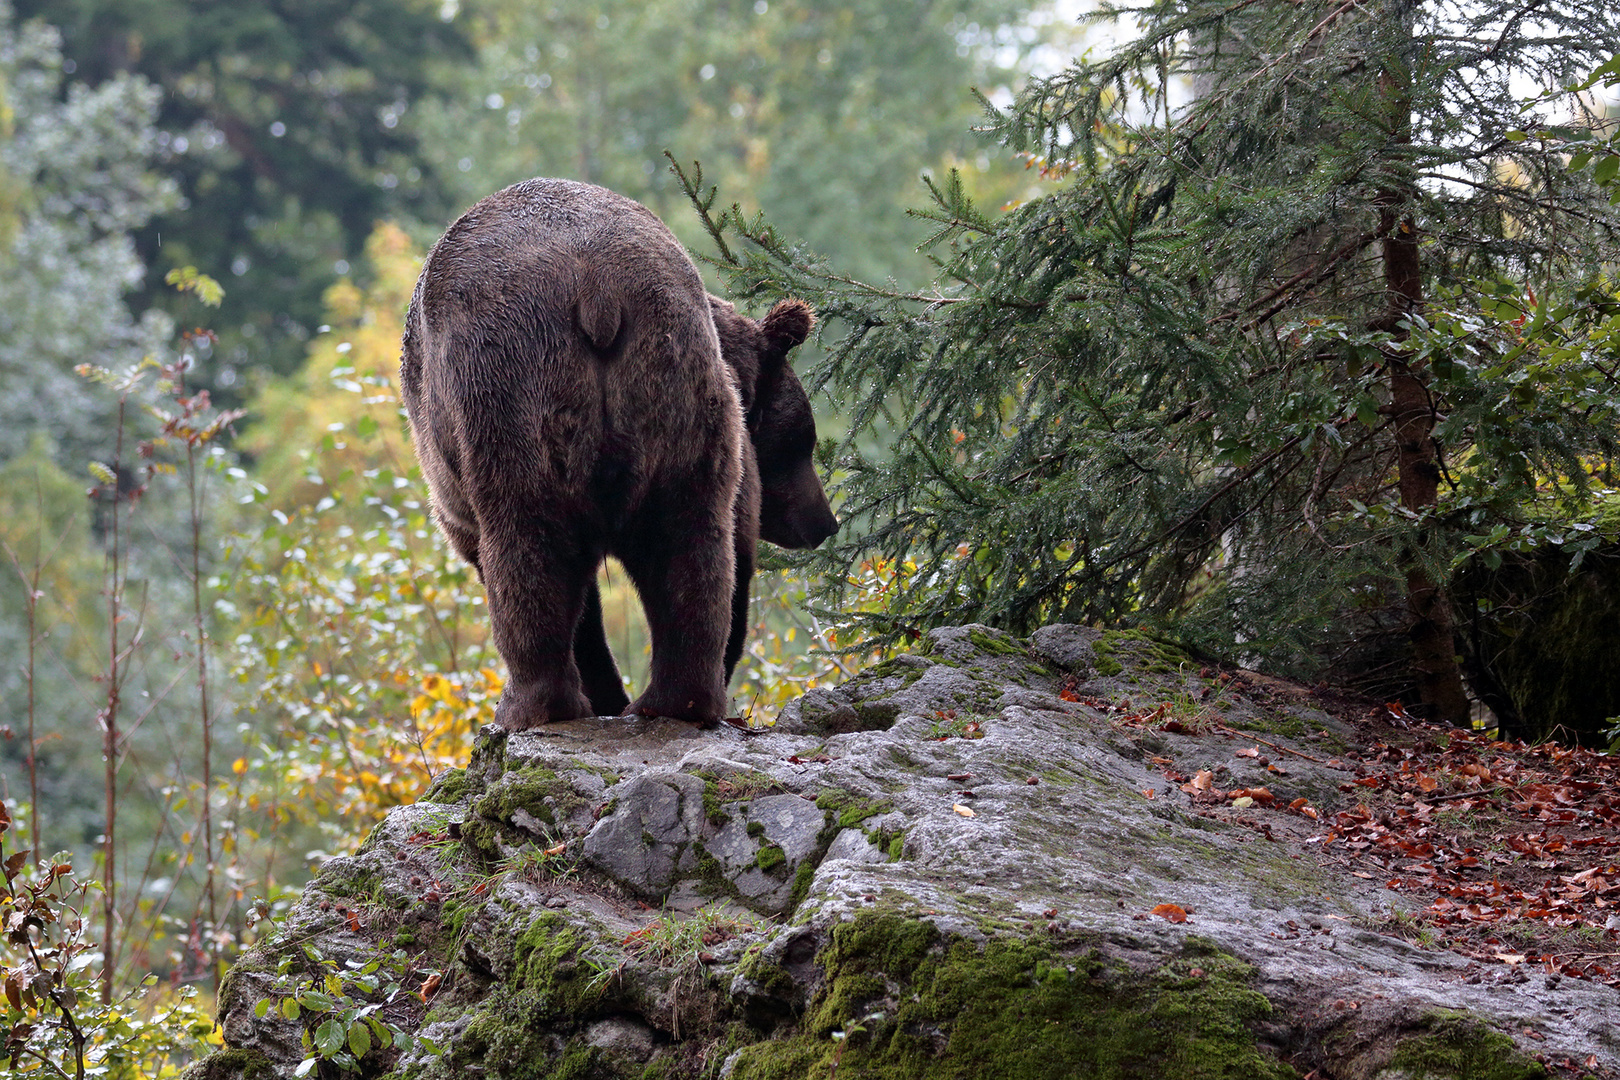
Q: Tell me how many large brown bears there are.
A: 1